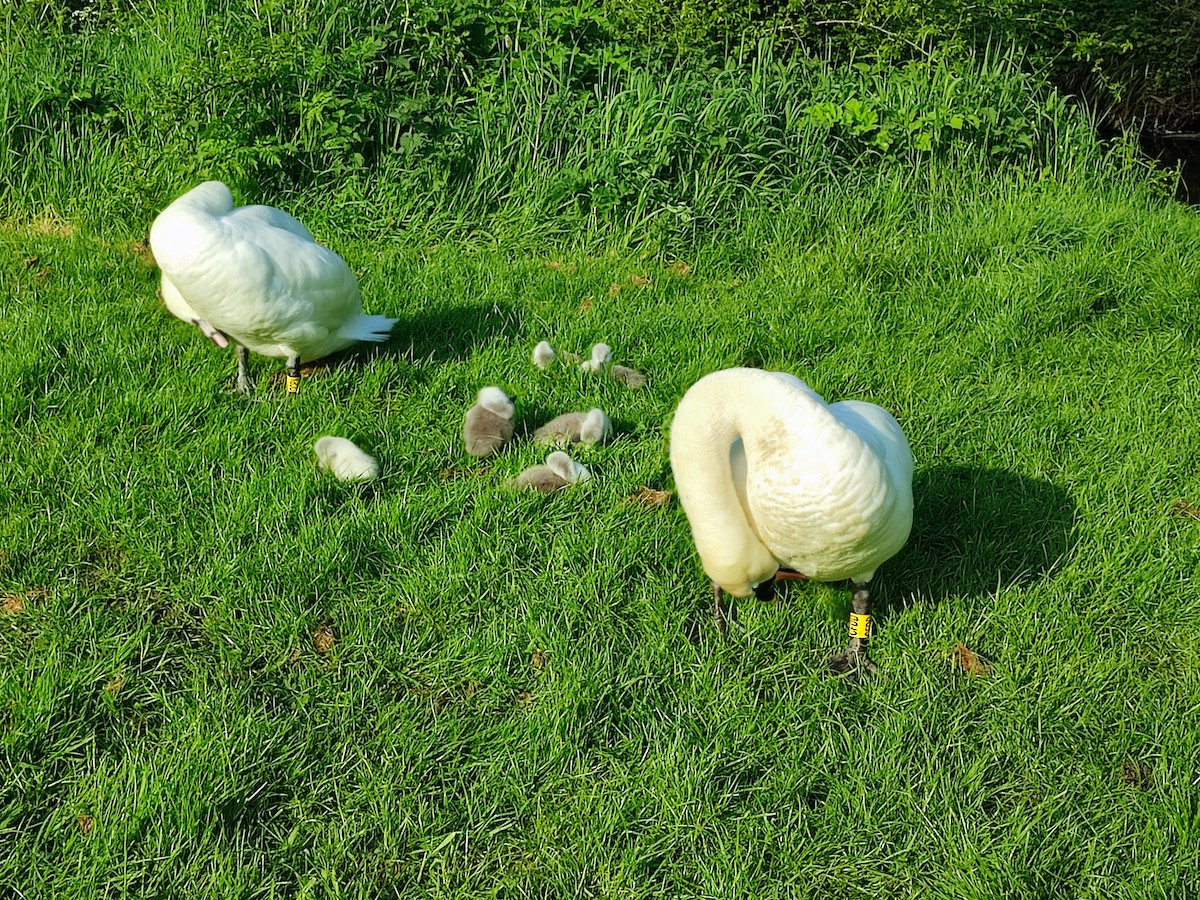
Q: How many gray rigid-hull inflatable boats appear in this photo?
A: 0